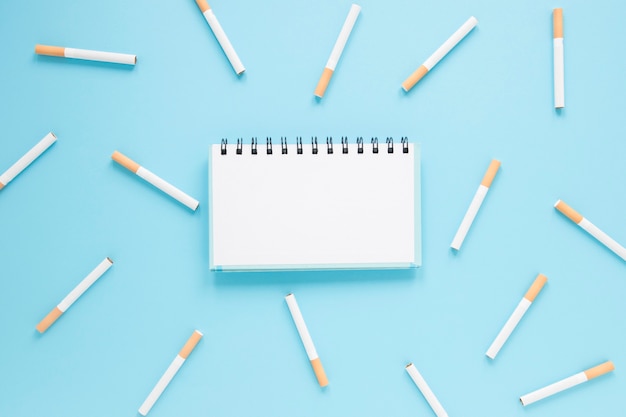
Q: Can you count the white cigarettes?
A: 15